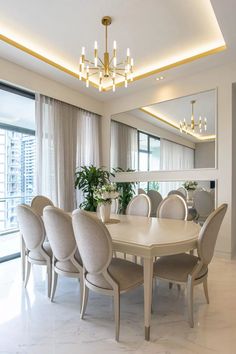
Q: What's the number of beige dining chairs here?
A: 8